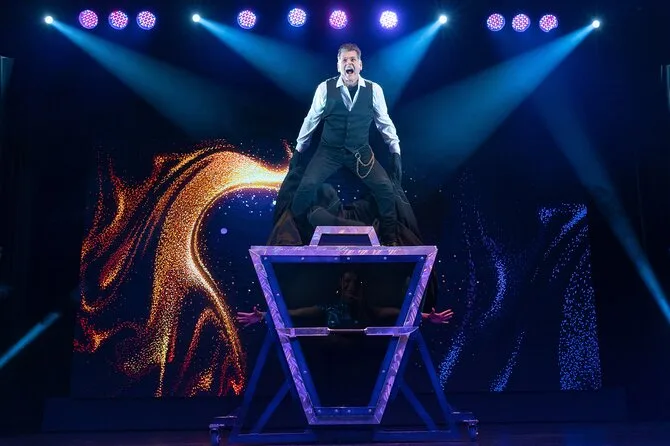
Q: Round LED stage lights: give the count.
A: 10